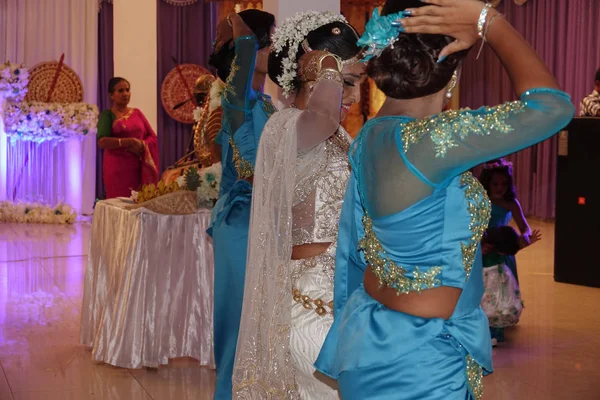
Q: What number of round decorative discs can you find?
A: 2